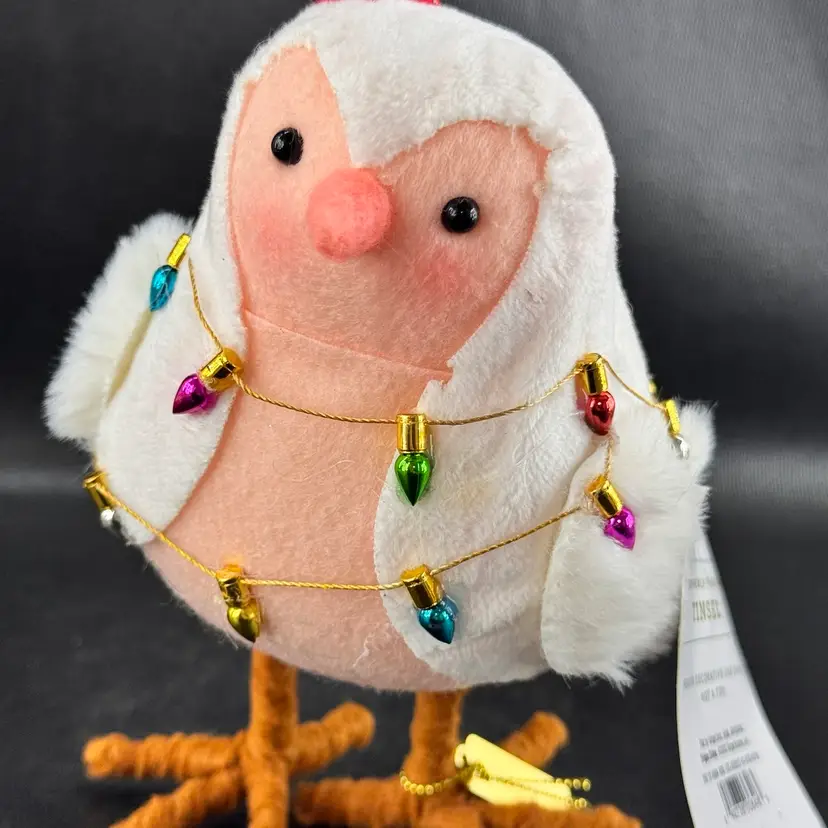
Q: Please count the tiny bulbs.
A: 9